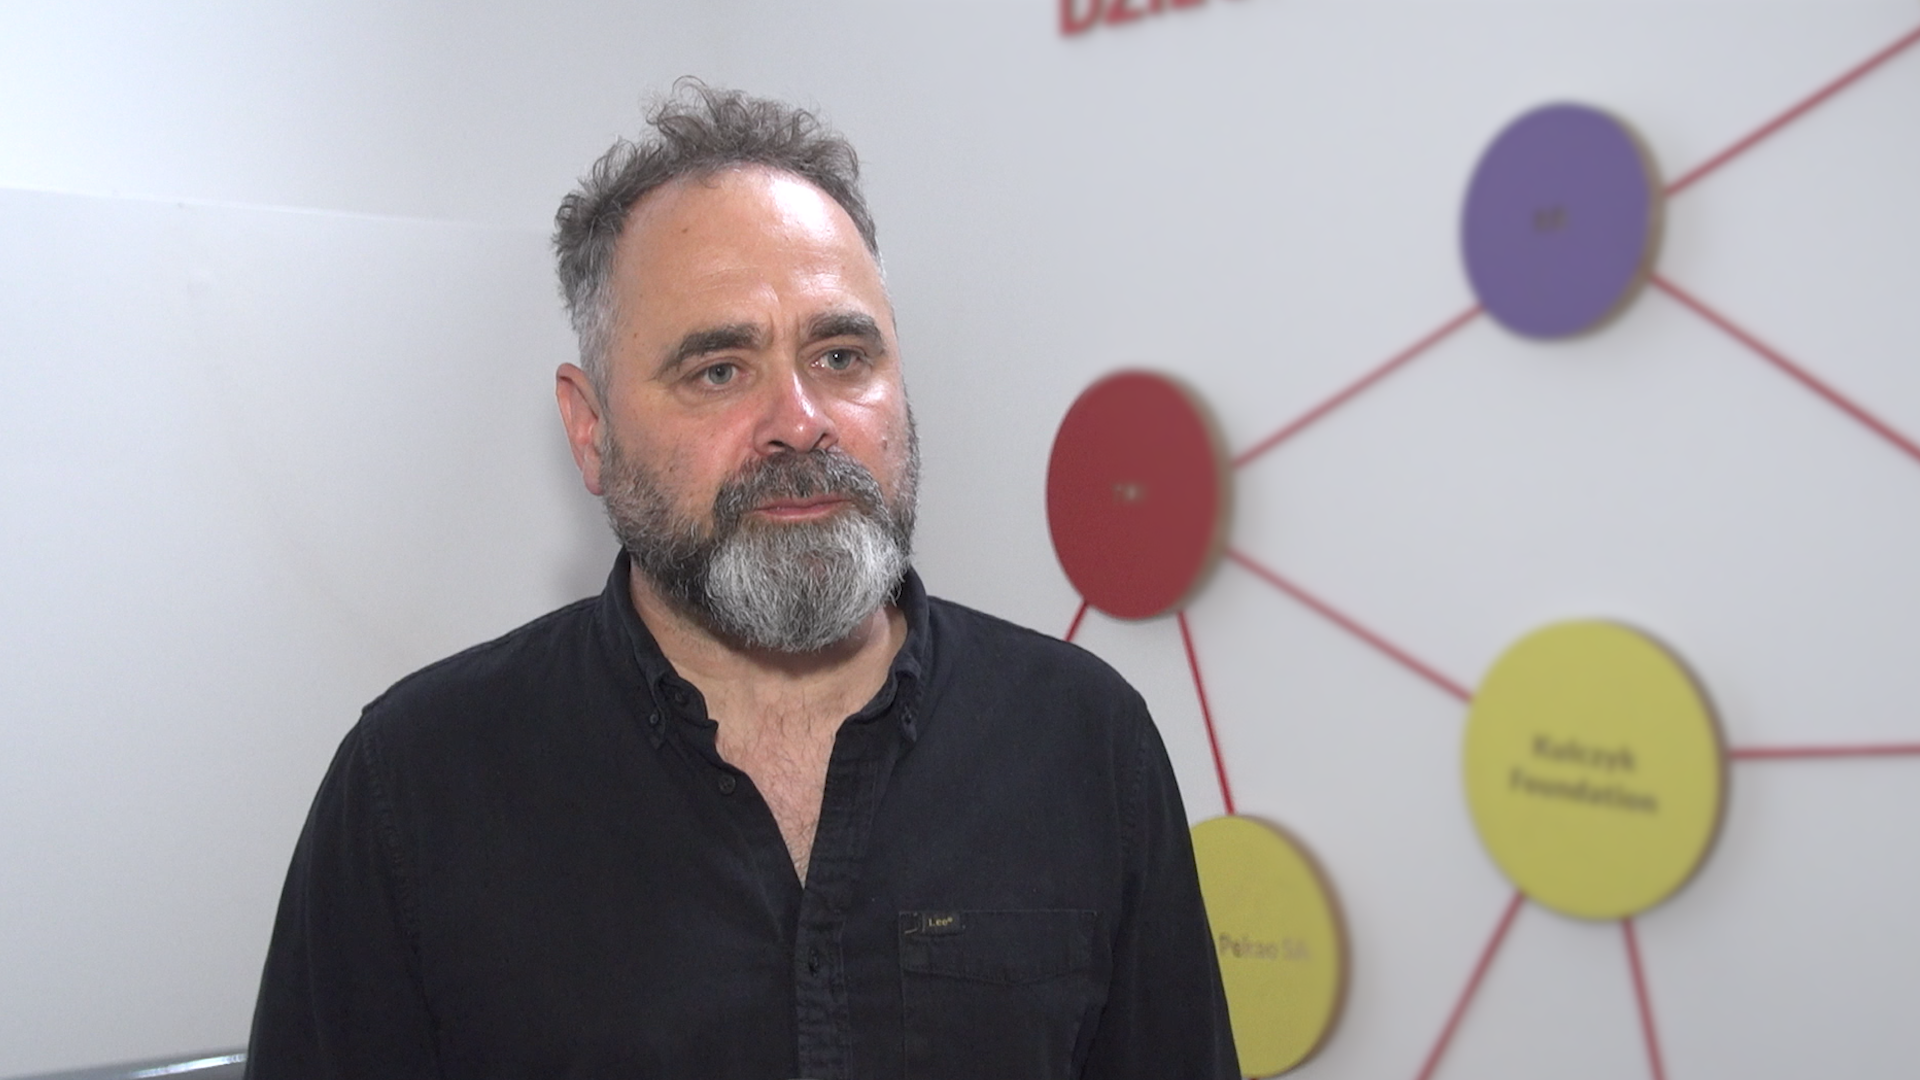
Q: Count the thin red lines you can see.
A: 9